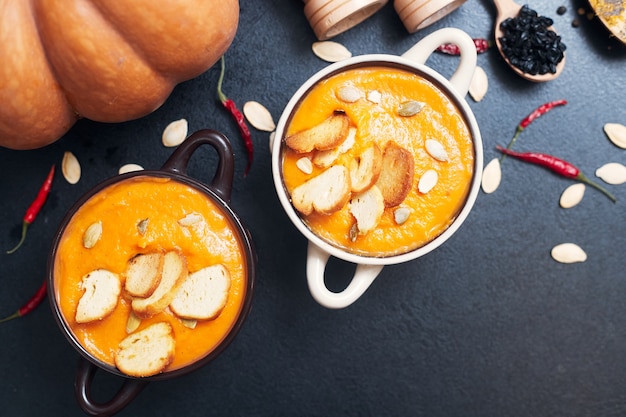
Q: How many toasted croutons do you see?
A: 11